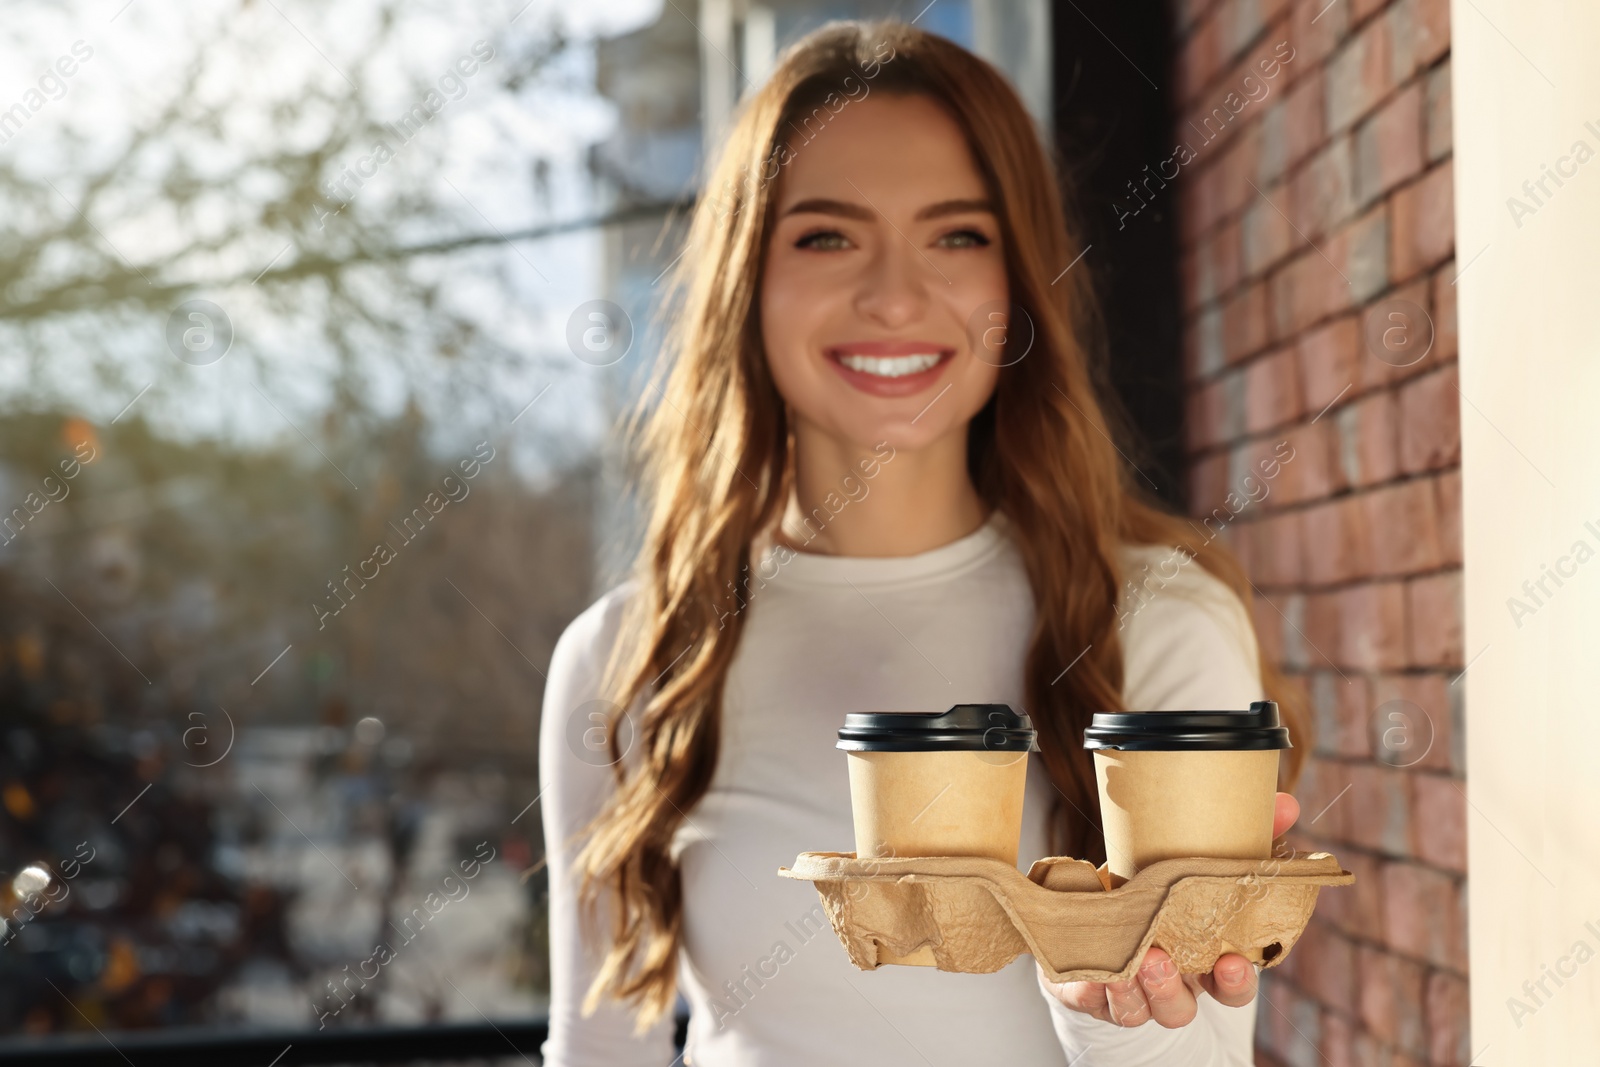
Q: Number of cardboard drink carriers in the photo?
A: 1